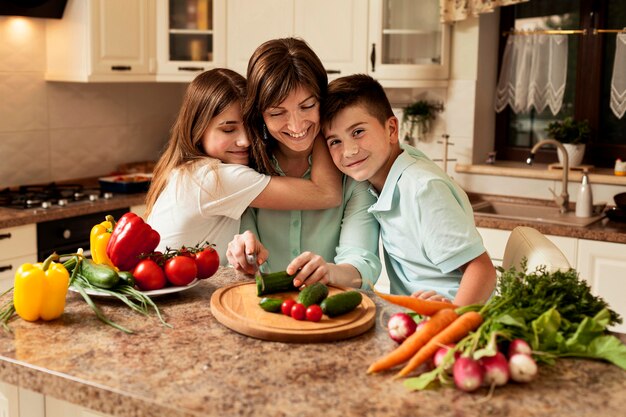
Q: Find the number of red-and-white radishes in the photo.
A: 7